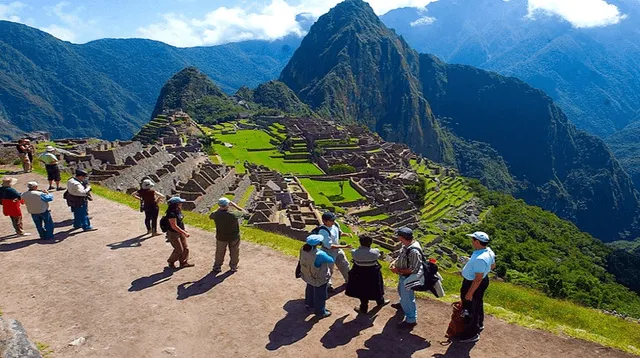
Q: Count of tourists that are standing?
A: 14